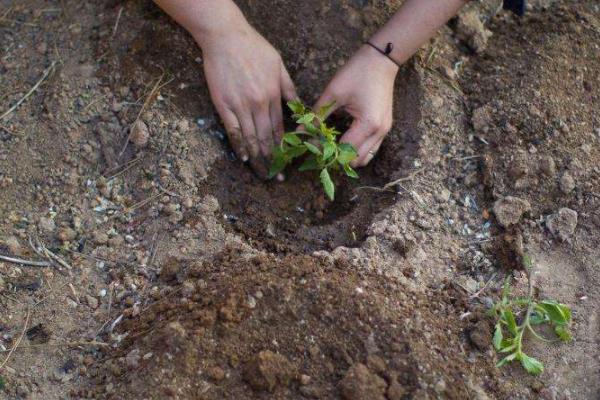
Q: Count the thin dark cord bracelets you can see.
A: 1